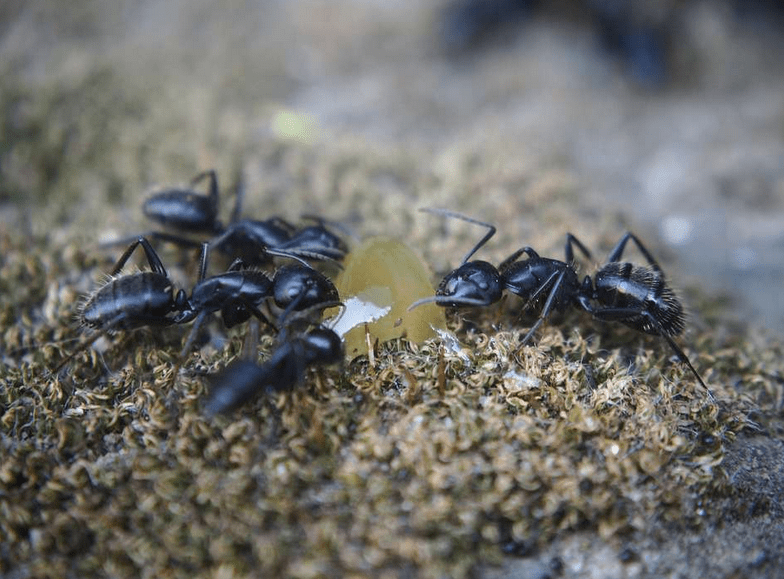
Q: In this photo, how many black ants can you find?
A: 4